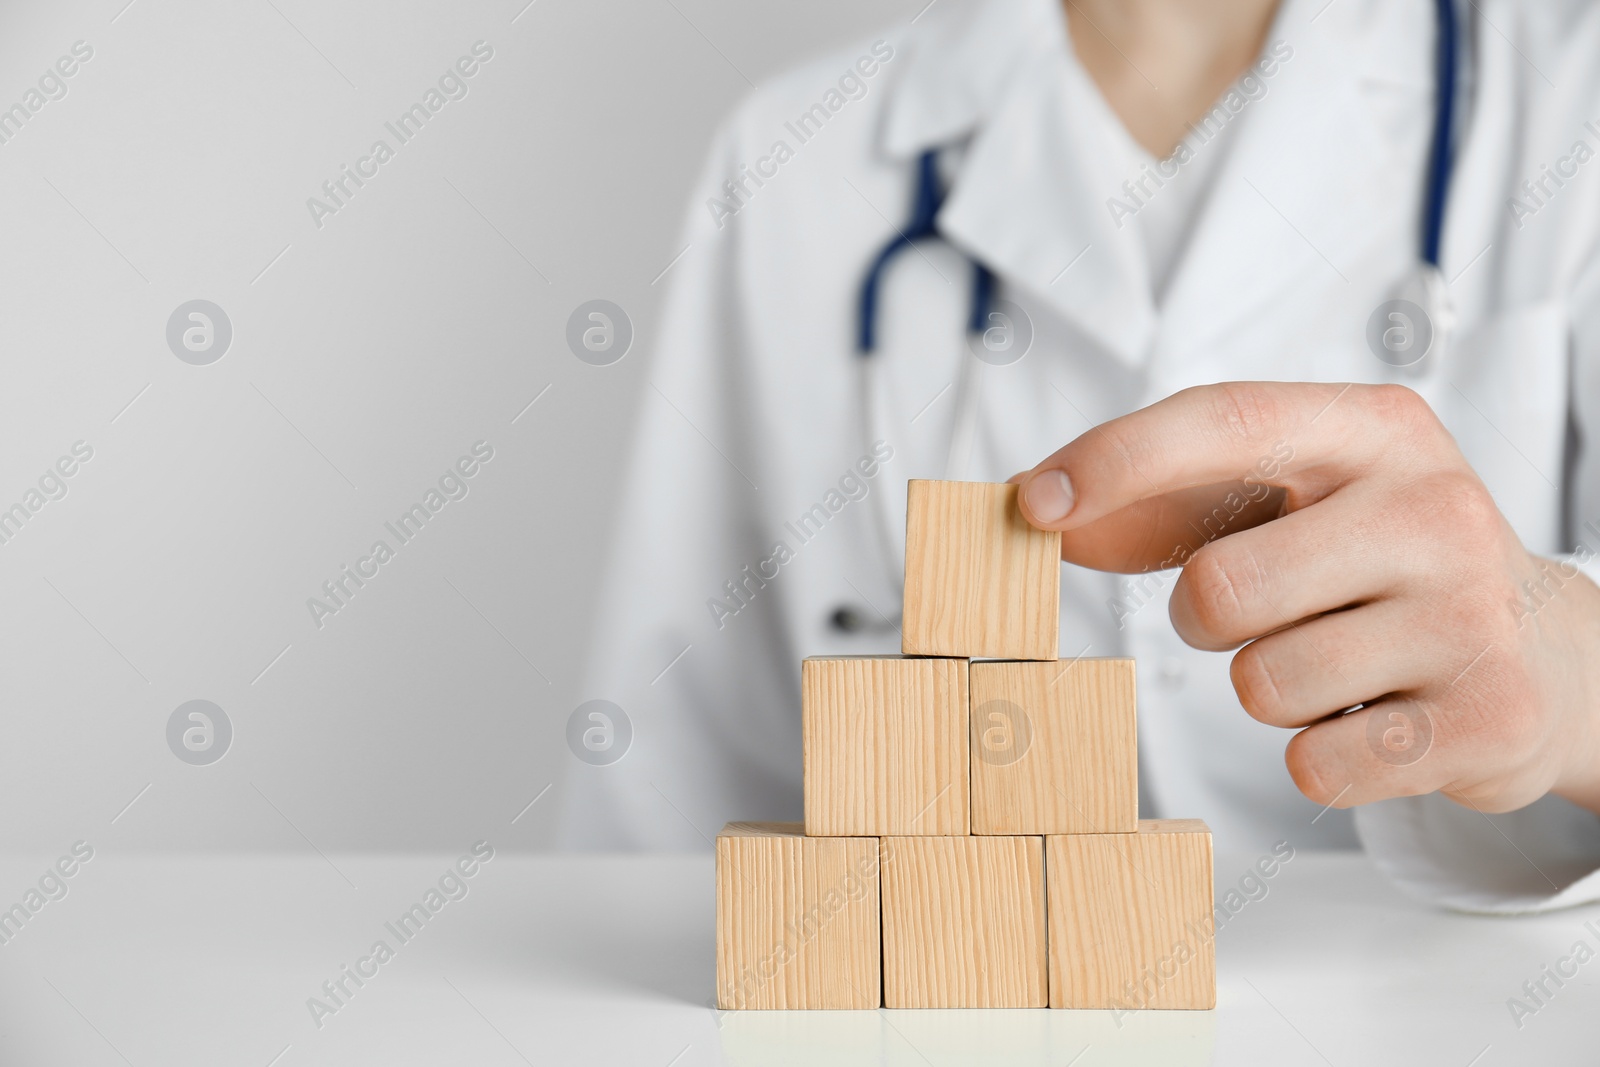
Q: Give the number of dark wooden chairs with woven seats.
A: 0